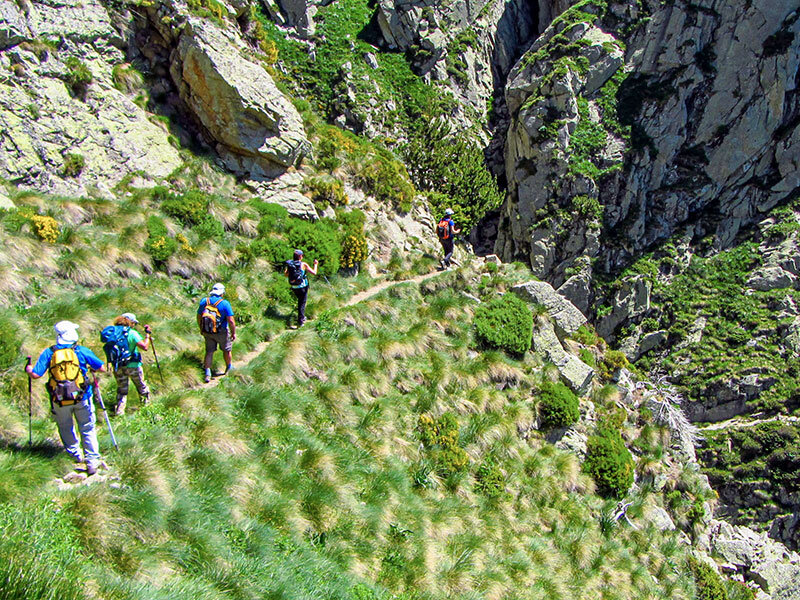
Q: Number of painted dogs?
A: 0